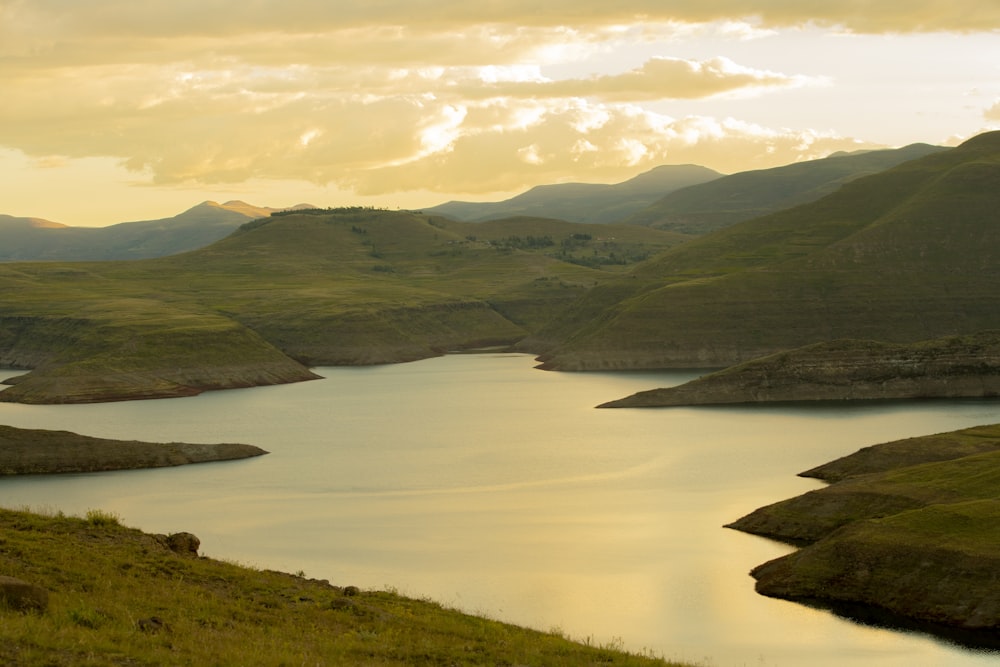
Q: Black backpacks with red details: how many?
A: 0